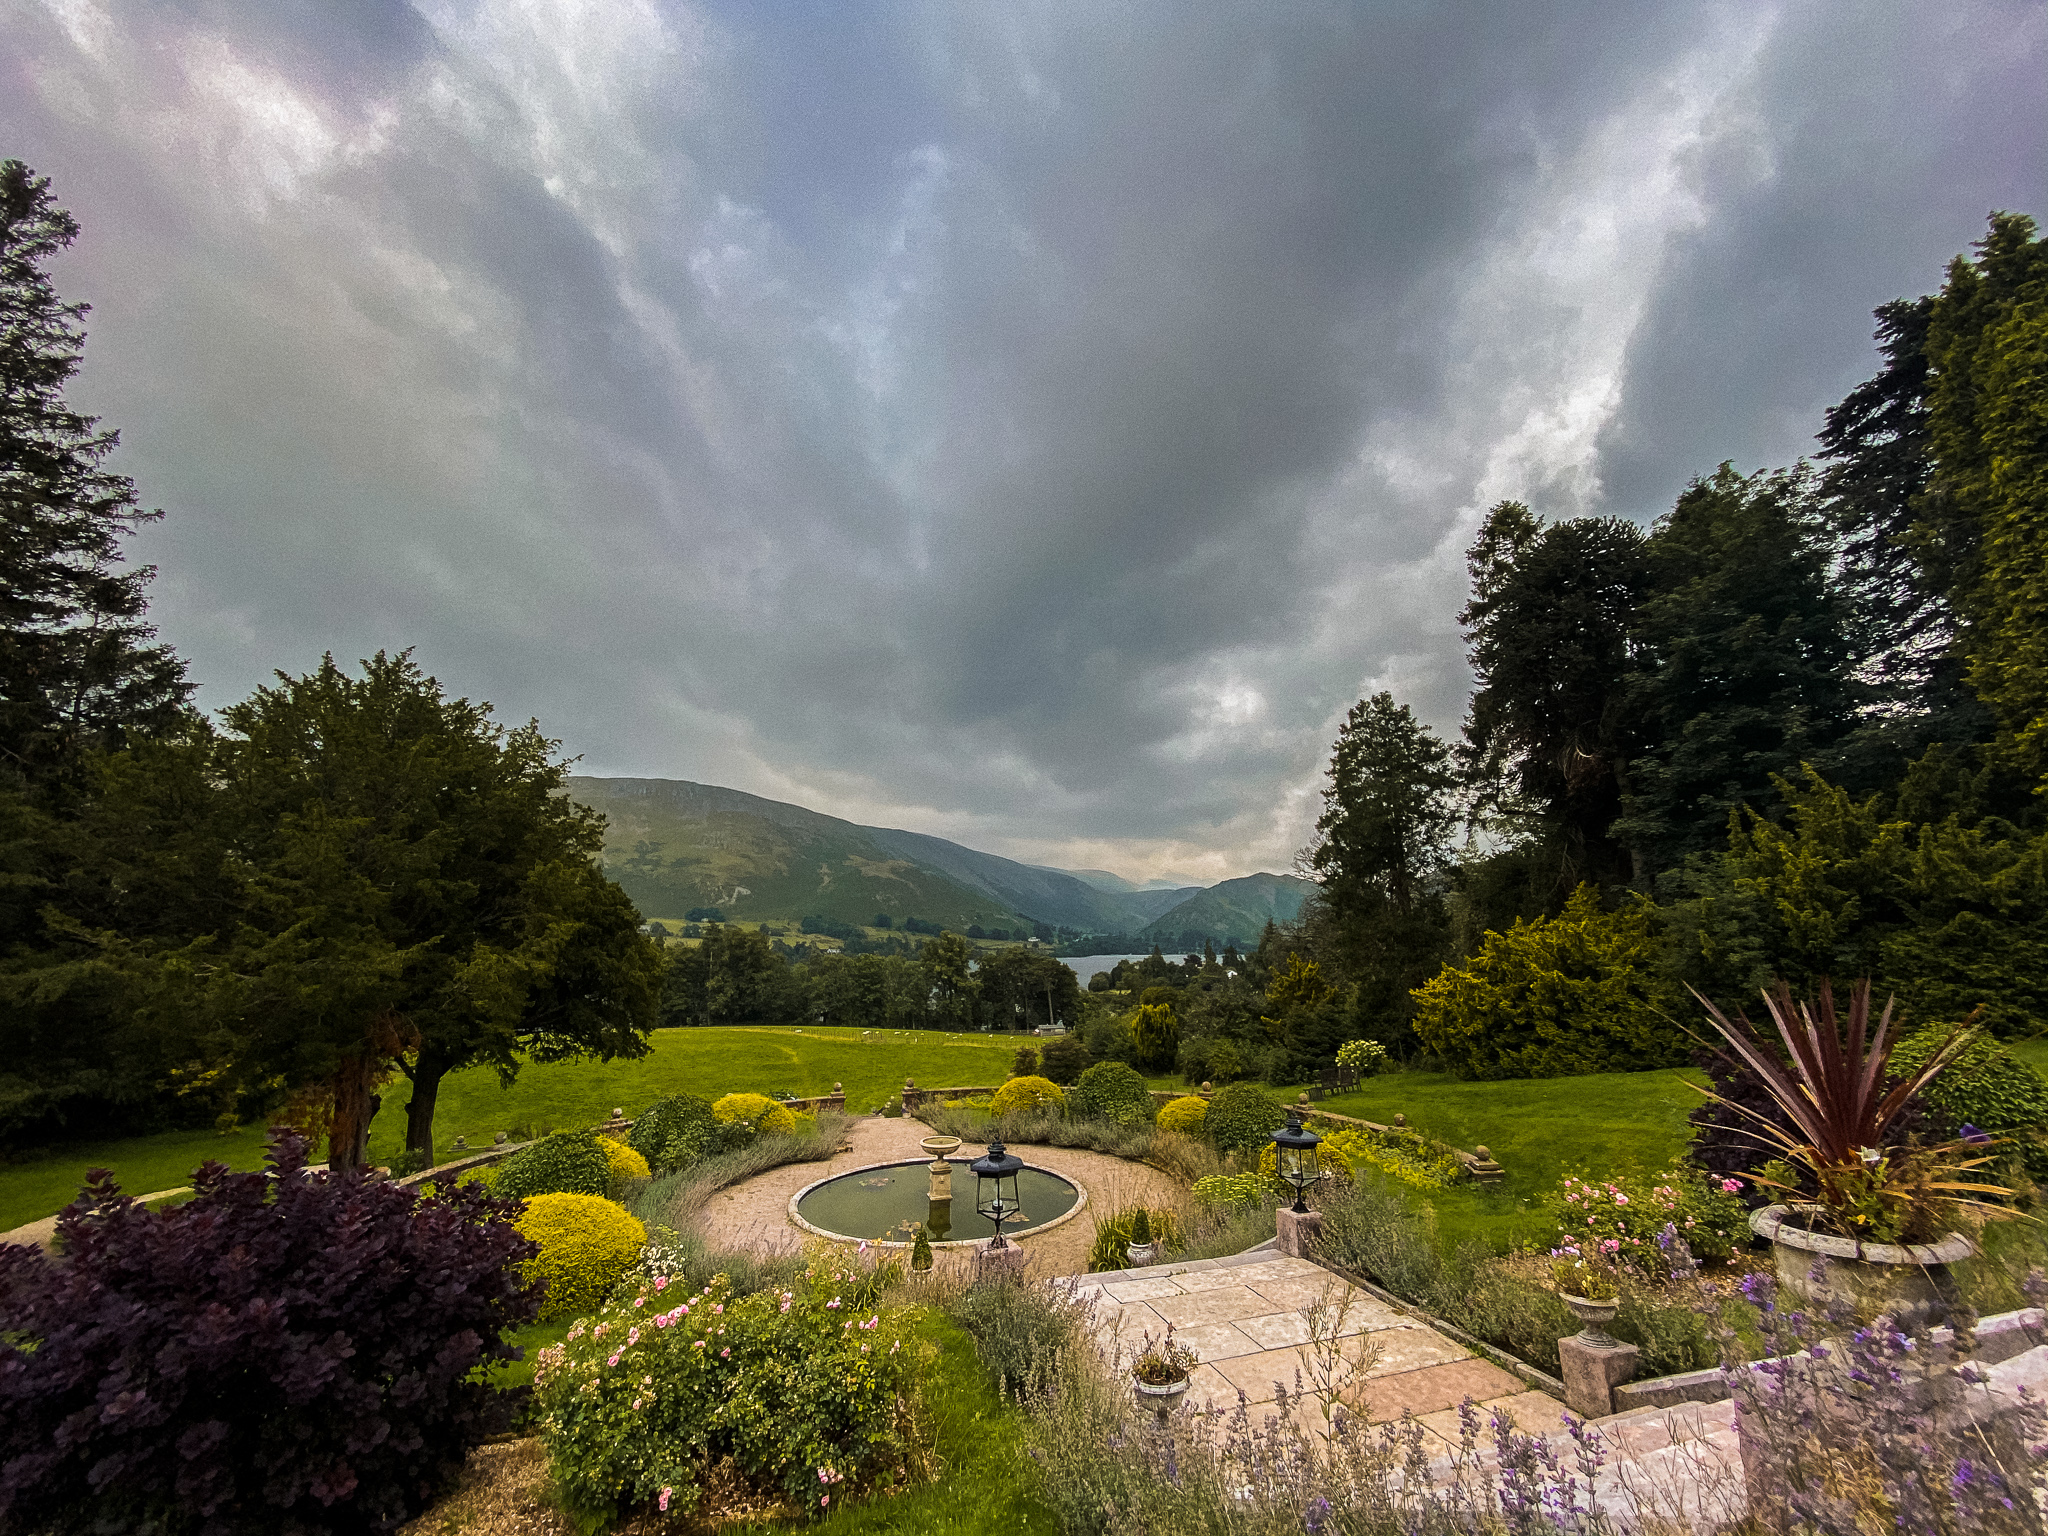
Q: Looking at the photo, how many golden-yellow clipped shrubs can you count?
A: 6